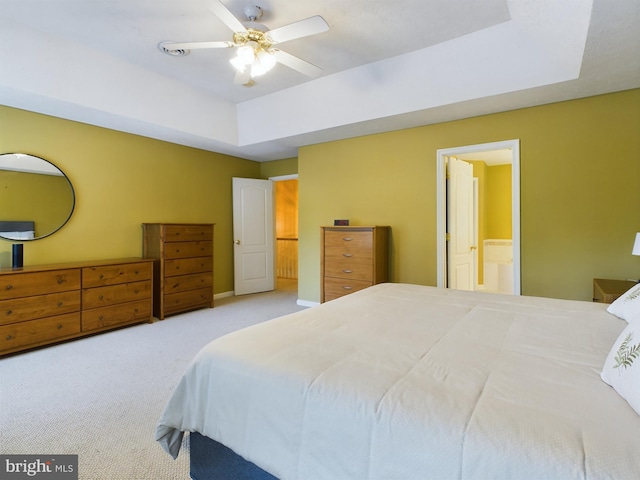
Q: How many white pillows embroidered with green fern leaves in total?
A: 2